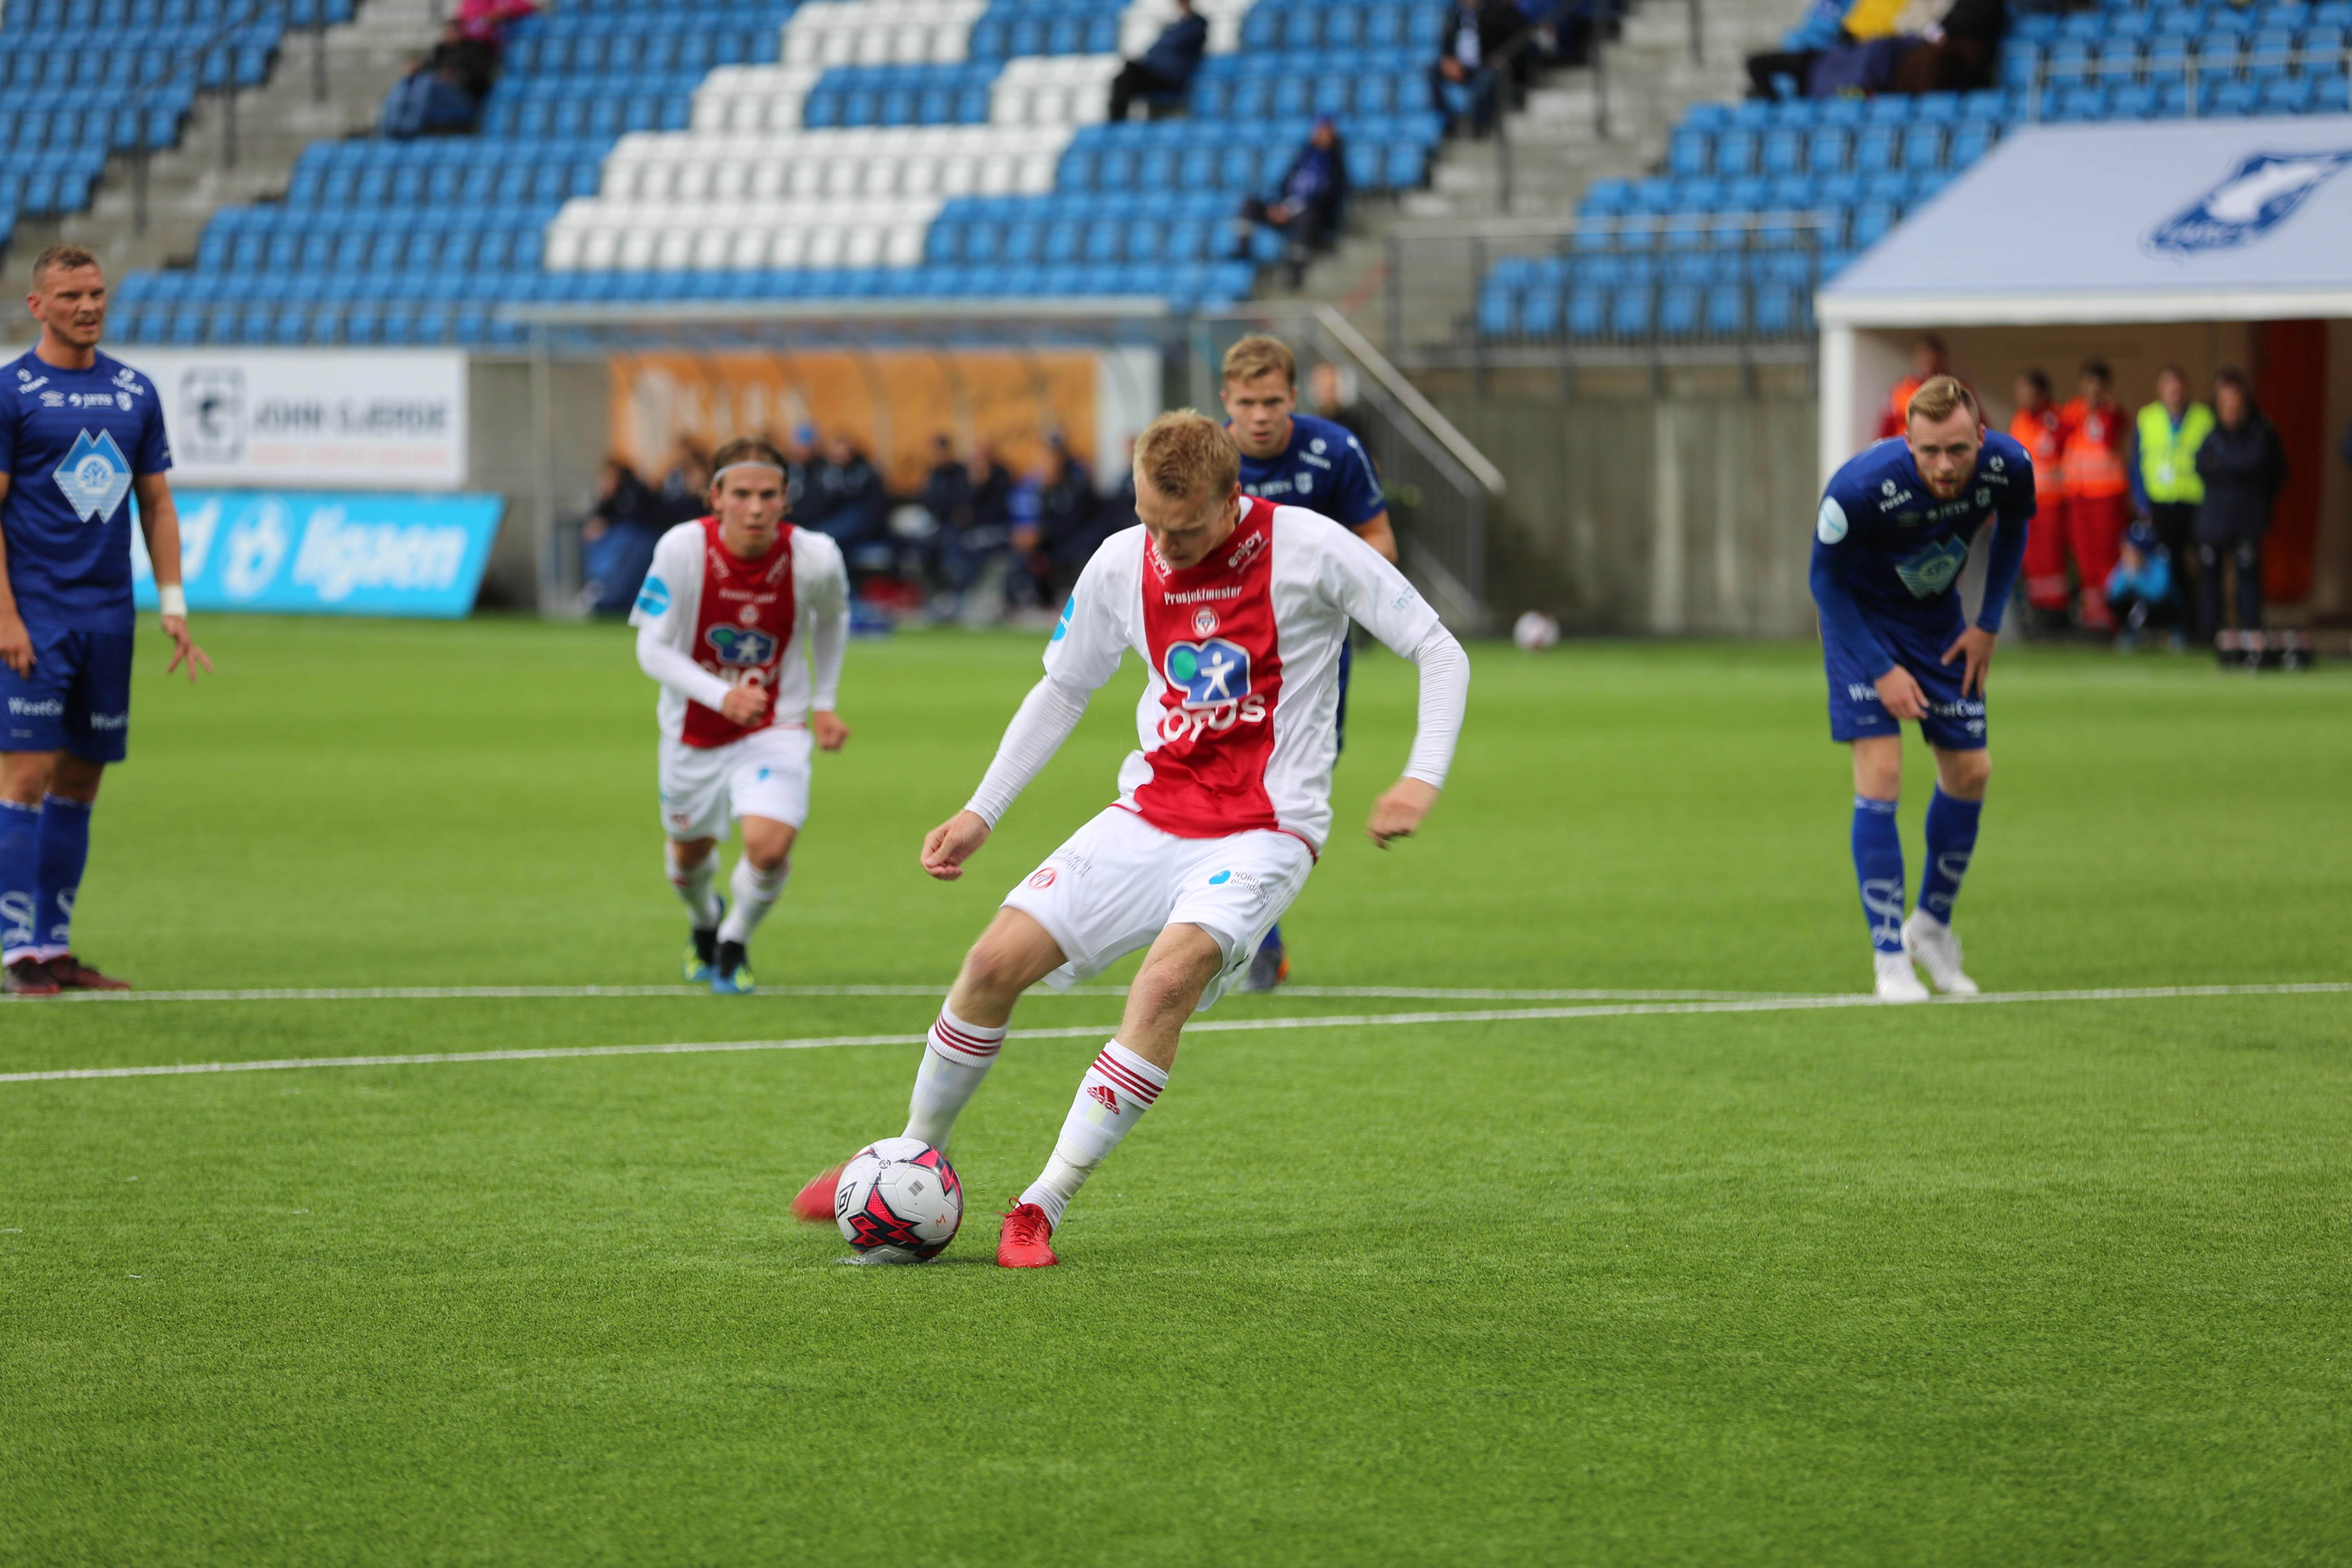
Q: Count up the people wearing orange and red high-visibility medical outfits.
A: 3